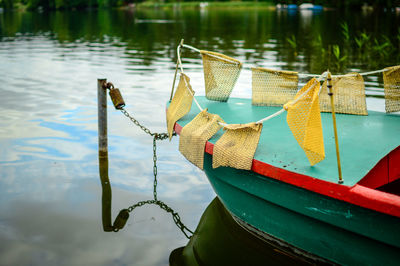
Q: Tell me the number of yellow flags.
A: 8